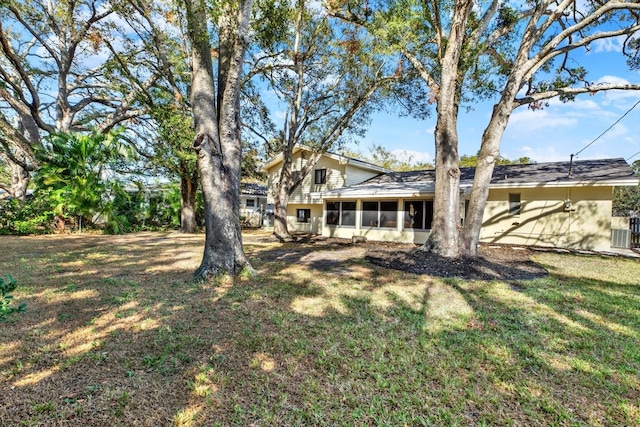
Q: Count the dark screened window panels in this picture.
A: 6